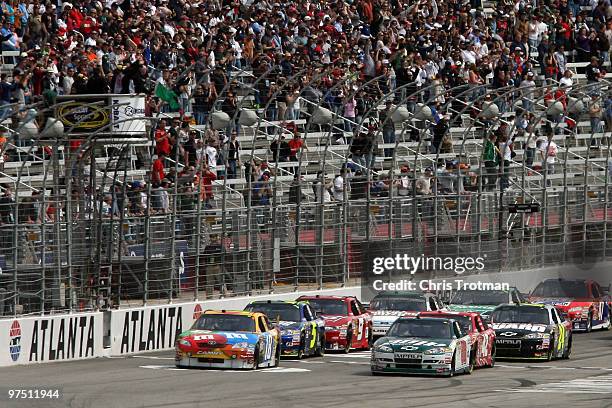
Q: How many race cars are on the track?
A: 9